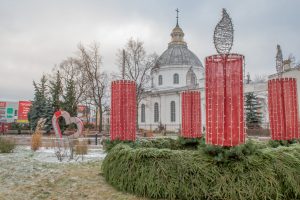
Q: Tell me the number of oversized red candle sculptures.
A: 4